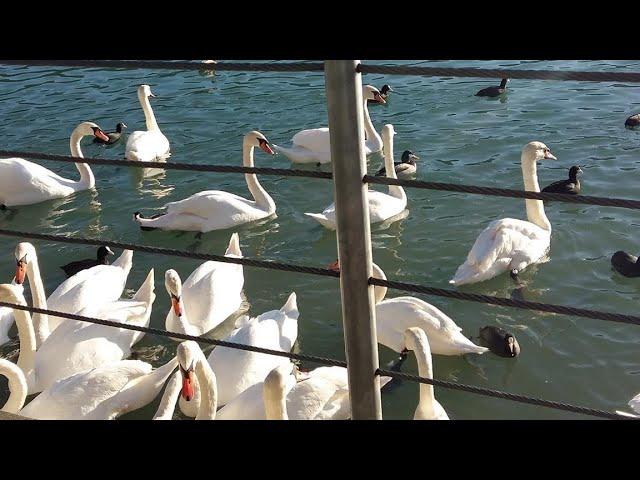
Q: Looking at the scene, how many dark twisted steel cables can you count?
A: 4